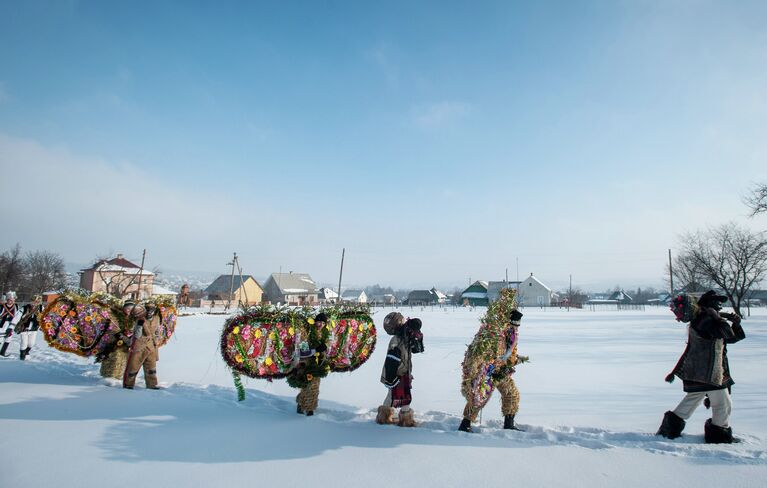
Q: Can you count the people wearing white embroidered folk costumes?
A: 2